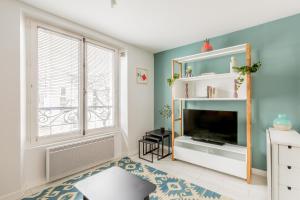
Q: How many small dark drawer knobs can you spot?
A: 3